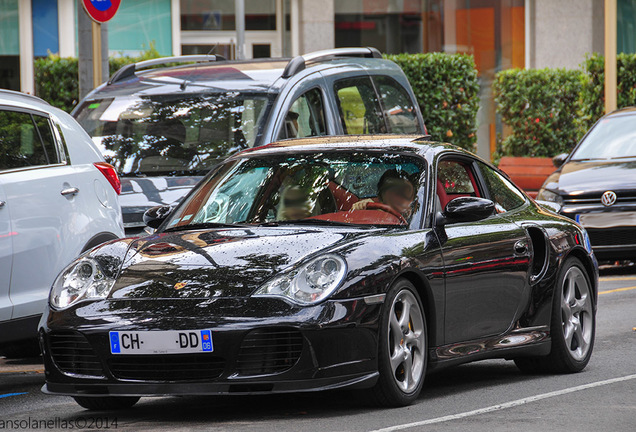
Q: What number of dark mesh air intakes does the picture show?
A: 3